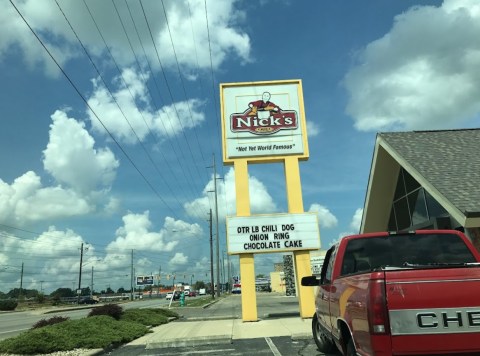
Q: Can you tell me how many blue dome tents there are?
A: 0